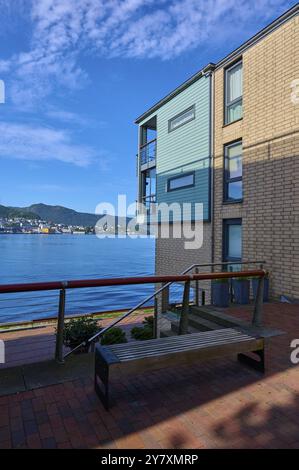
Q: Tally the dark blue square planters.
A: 3